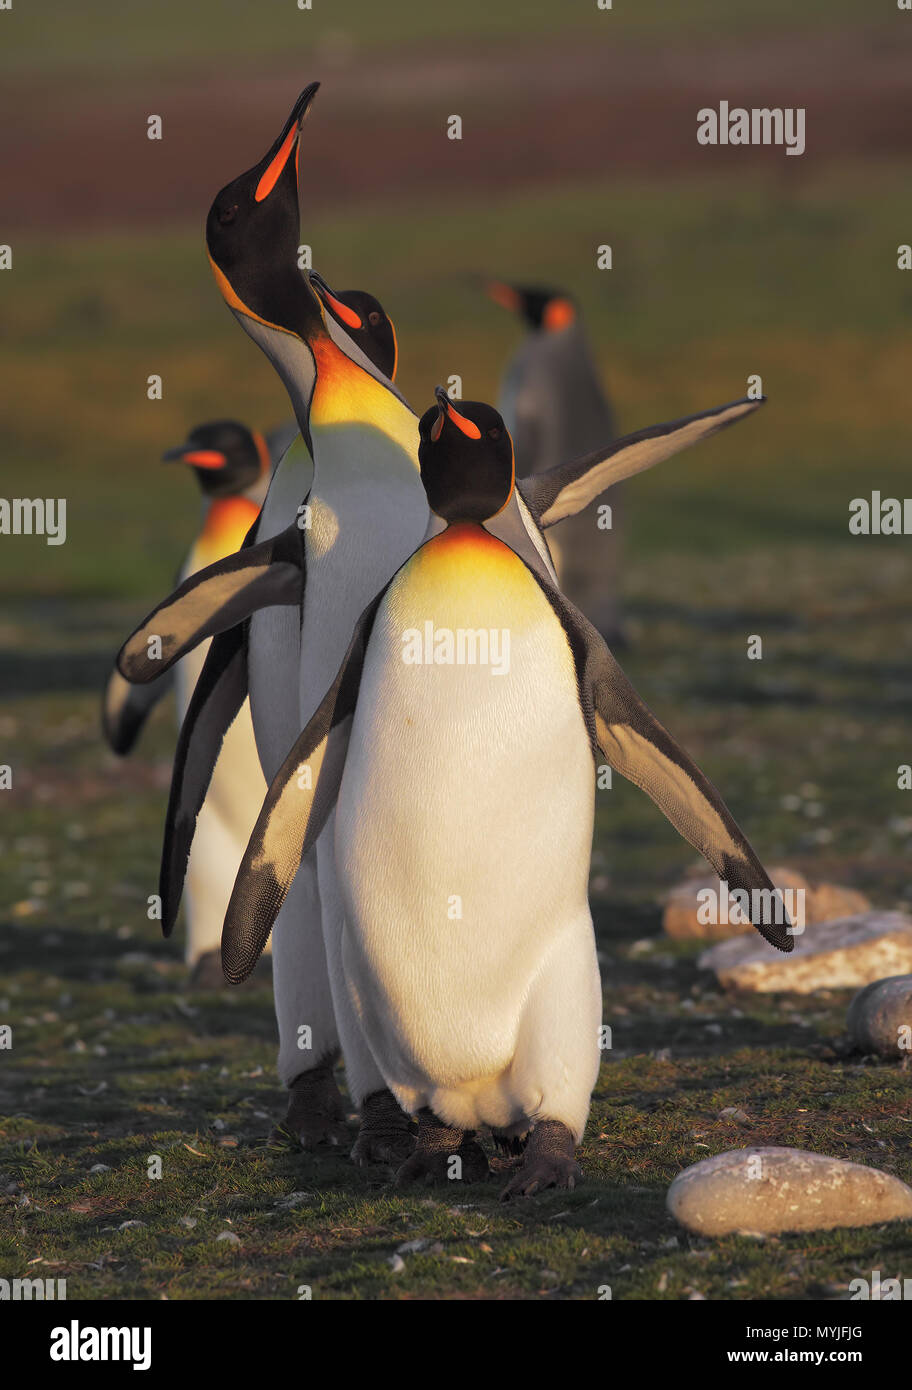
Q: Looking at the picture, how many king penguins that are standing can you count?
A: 5